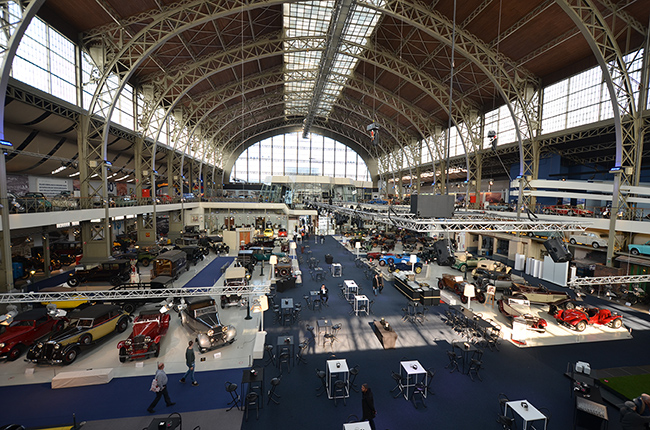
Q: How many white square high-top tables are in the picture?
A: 7